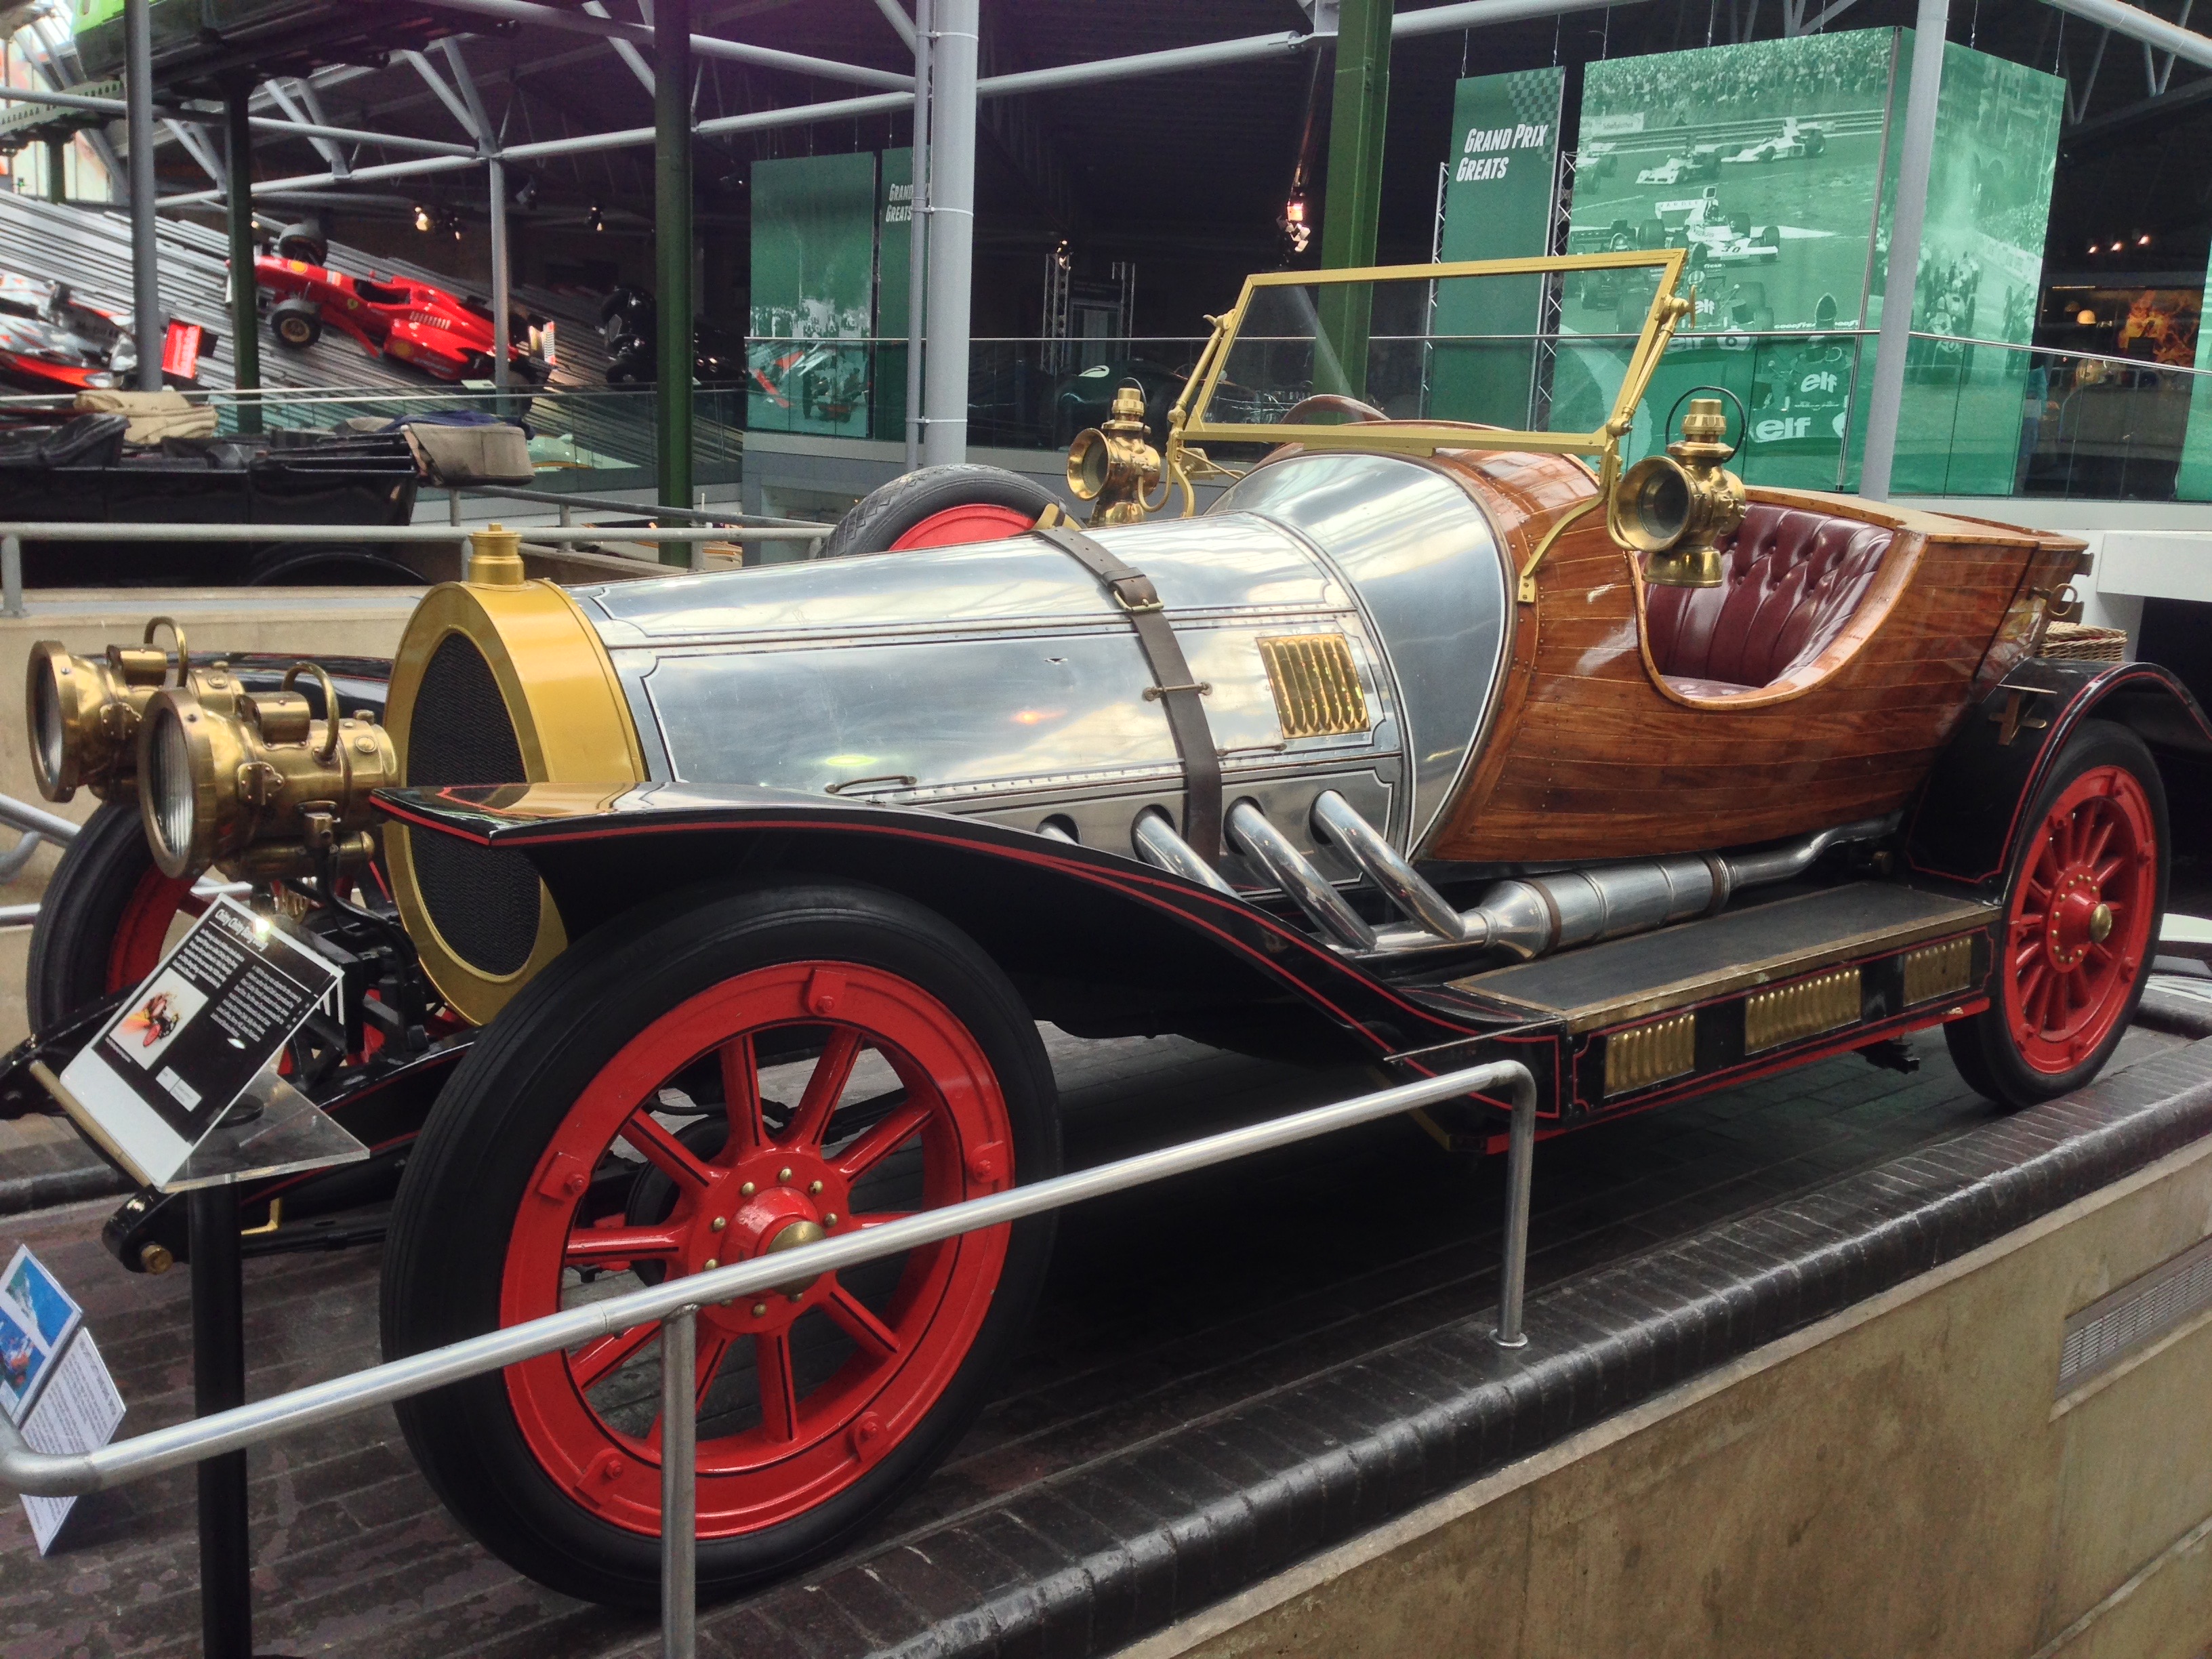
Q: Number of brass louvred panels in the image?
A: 4